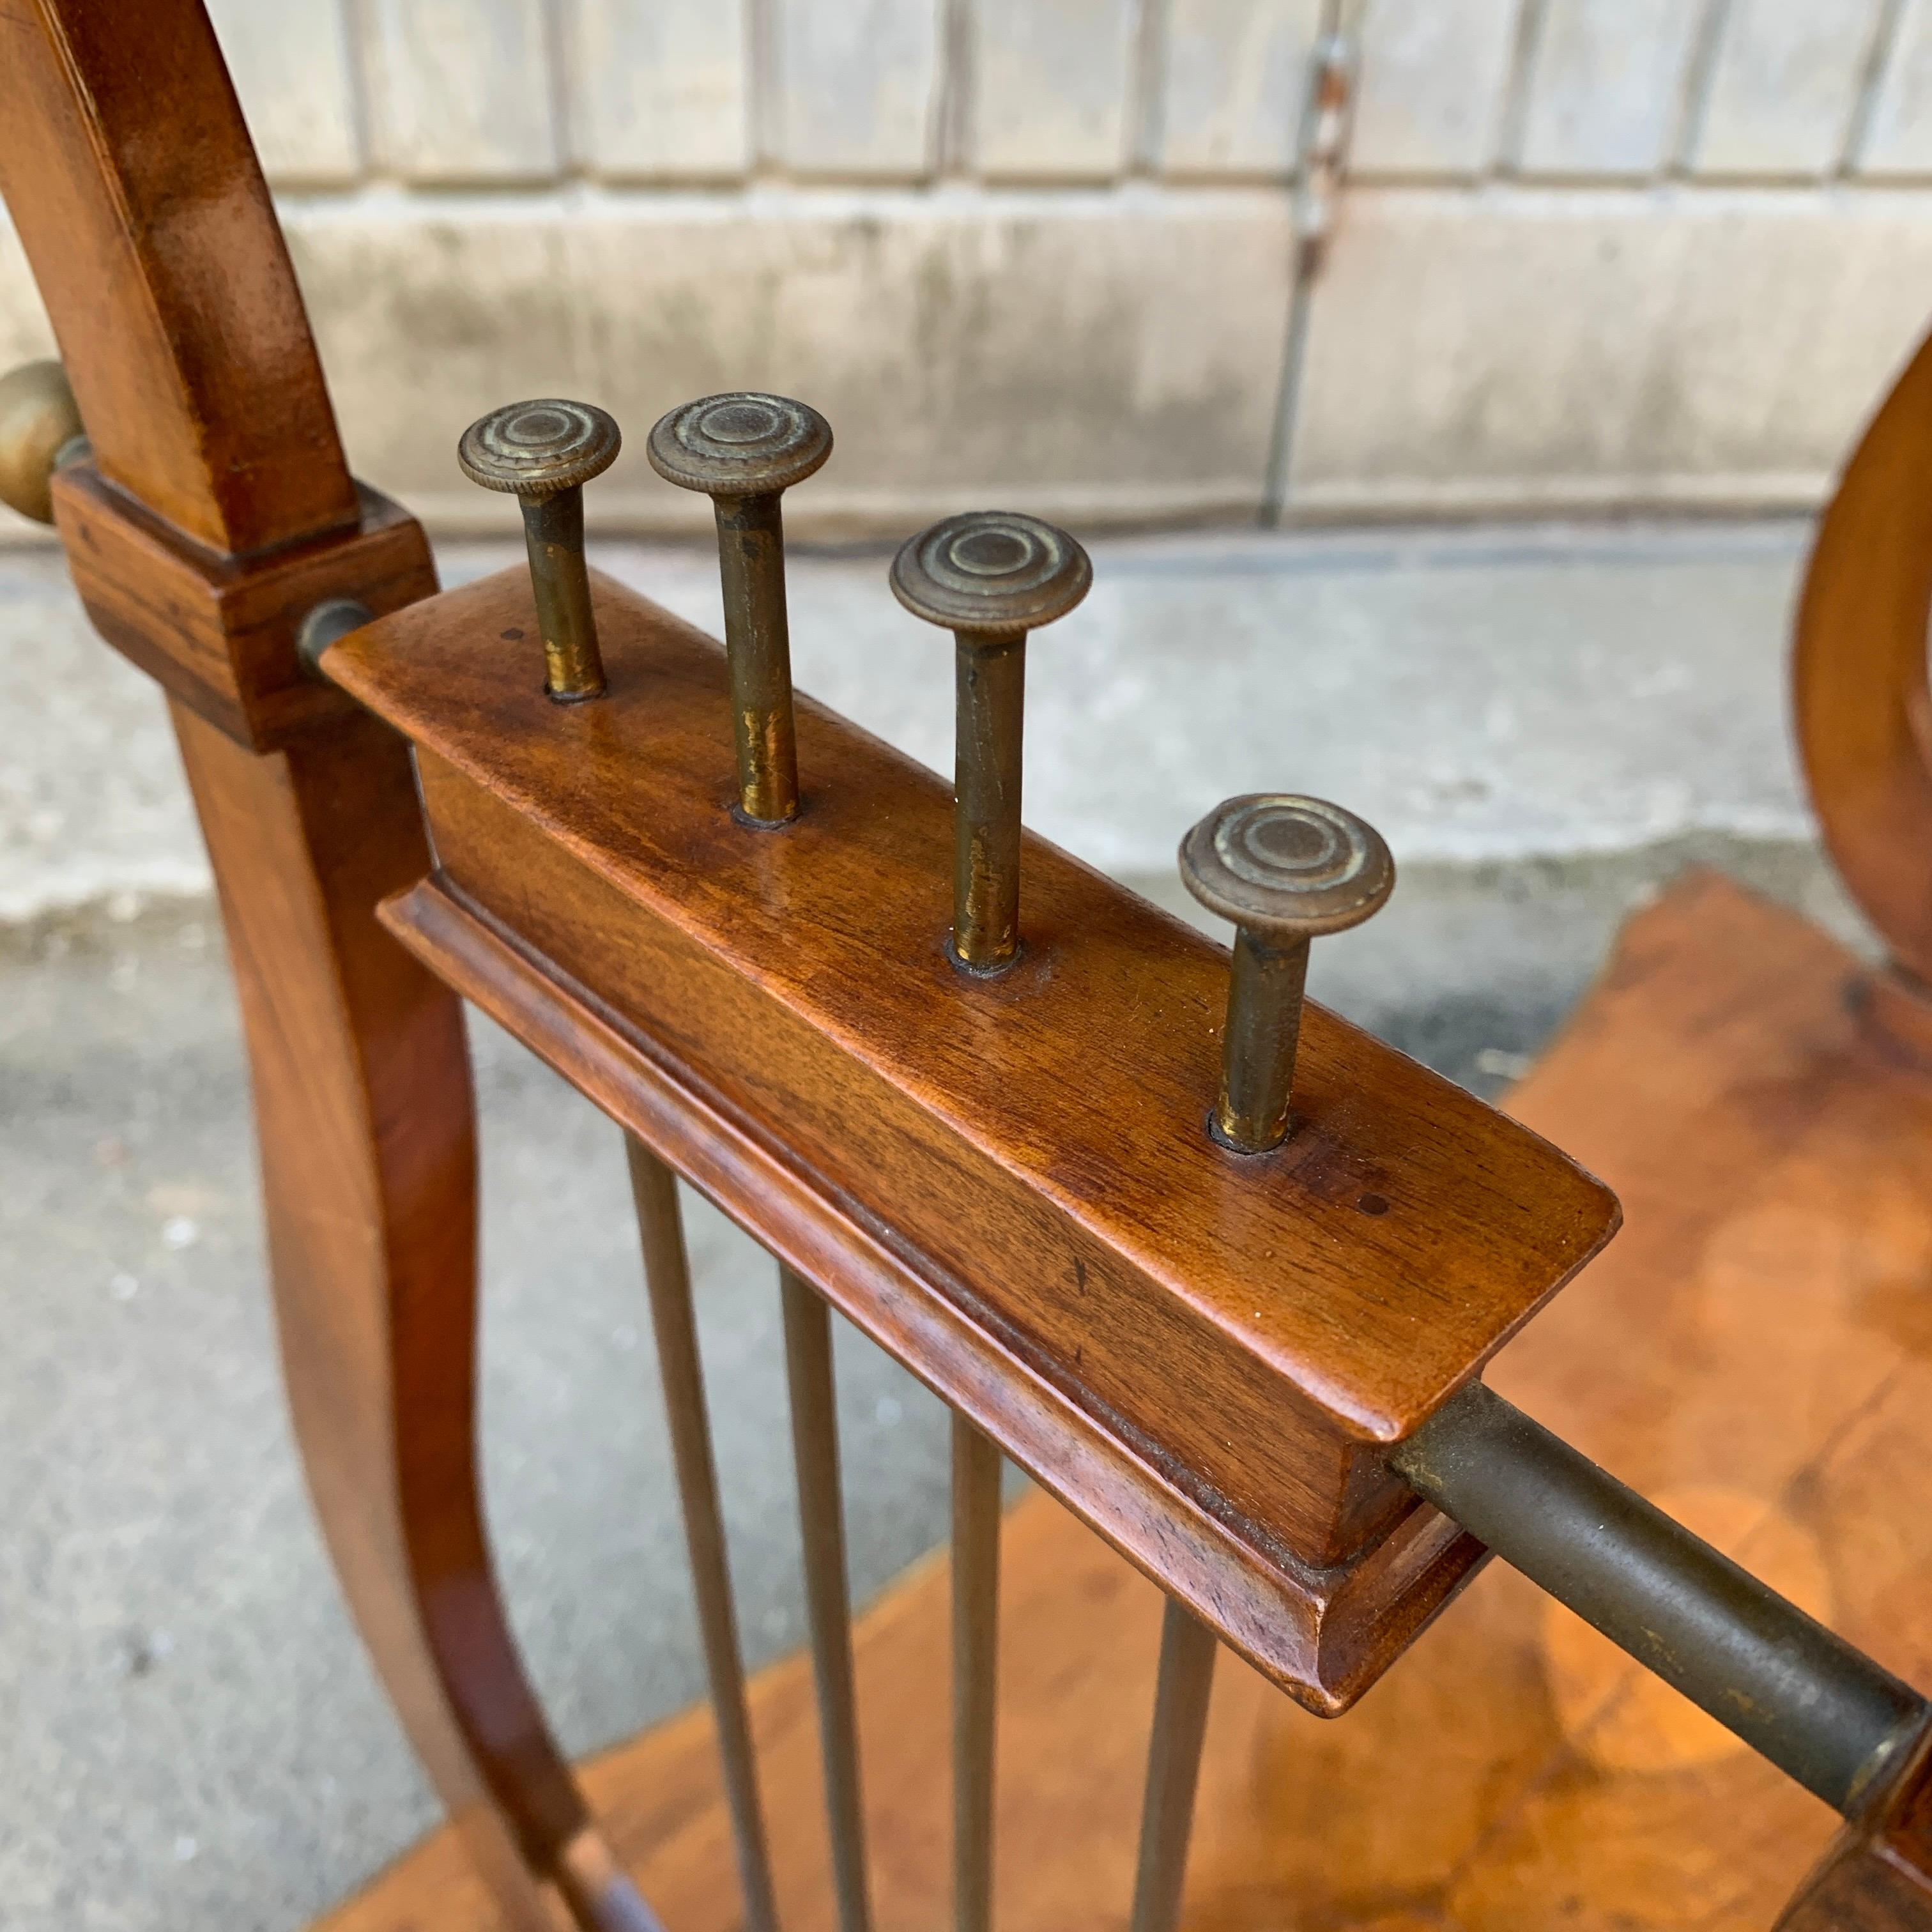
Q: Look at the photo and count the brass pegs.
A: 4